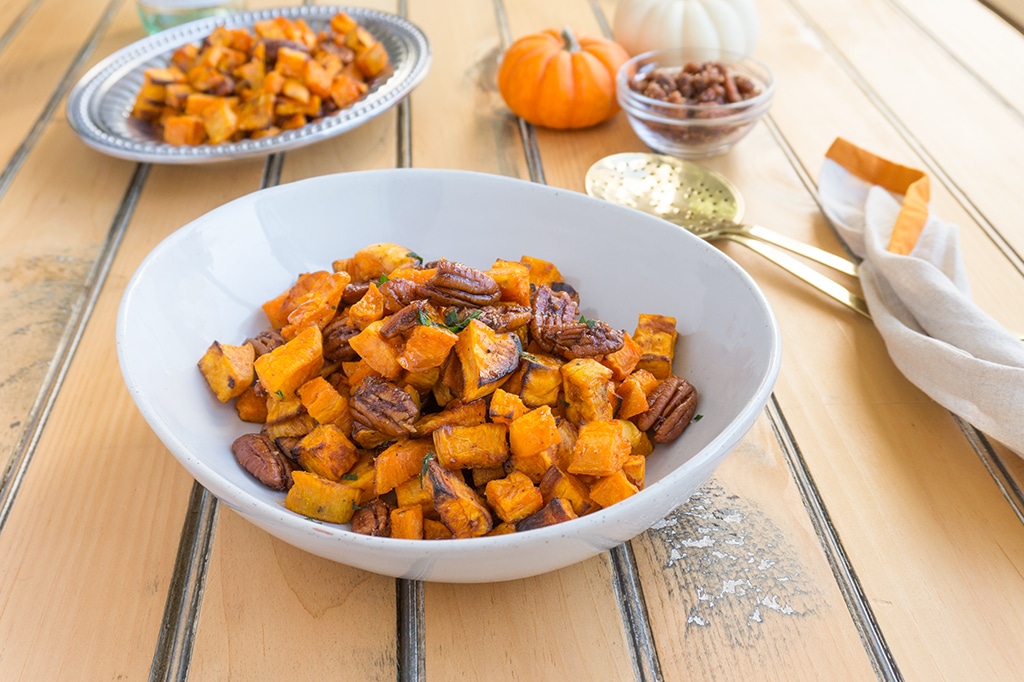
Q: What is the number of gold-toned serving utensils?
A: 2